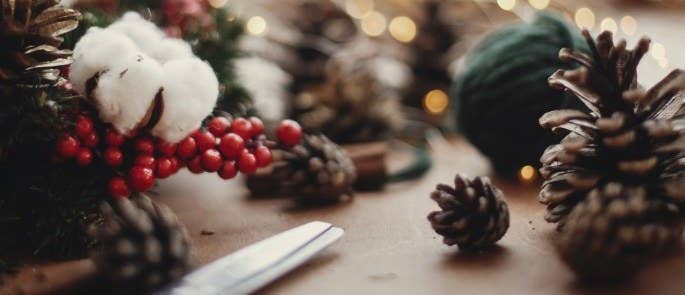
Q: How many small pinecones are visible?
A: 4